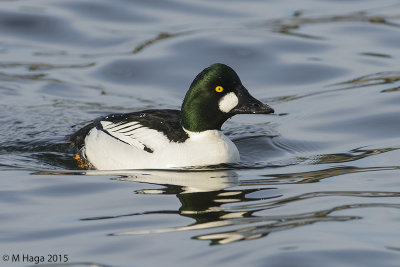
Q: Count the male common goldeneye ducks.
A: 1